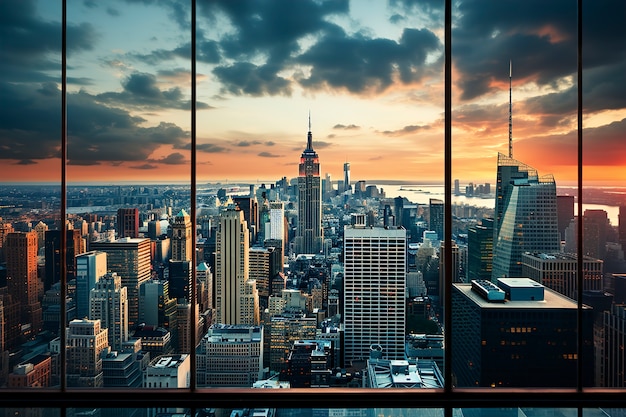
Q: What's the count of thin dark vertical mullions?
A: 4